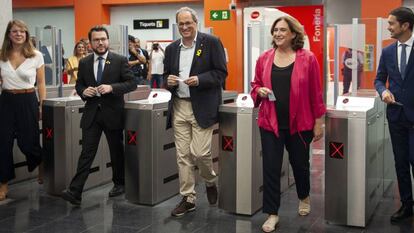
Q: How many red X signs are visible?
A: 4